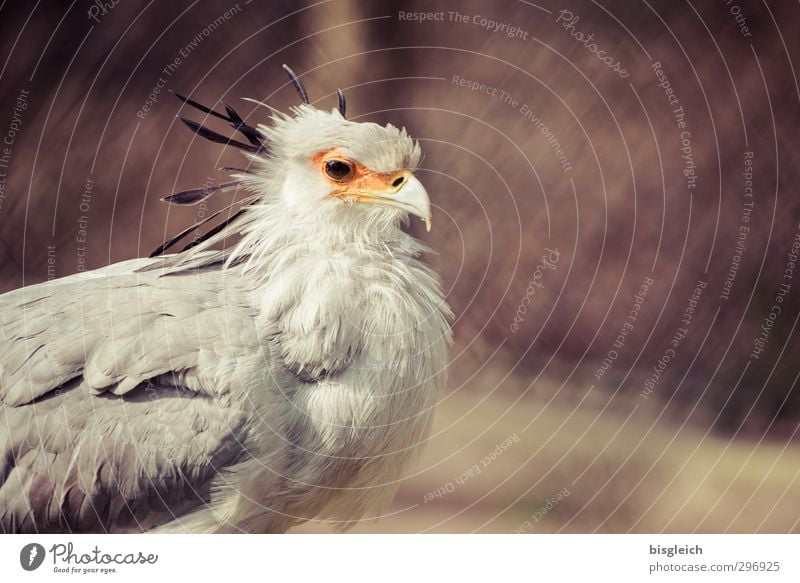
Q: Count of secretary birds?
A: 1